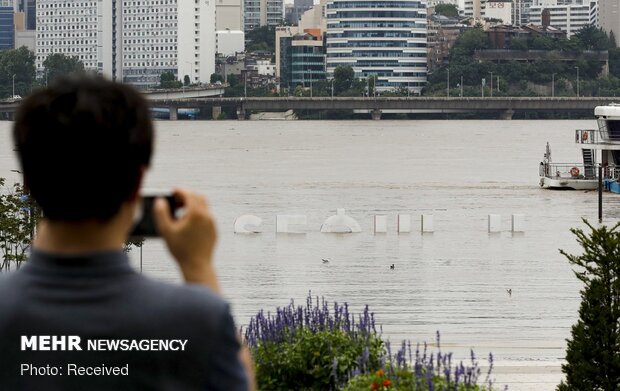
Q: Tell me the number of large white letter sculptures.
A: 6